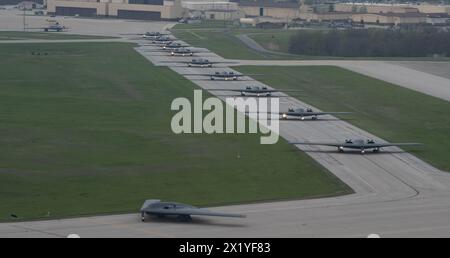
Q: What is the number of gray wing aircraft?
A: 11